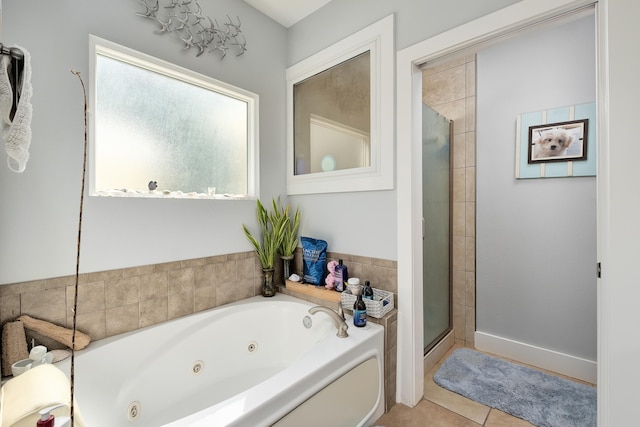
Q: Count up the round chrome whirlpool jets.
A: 3